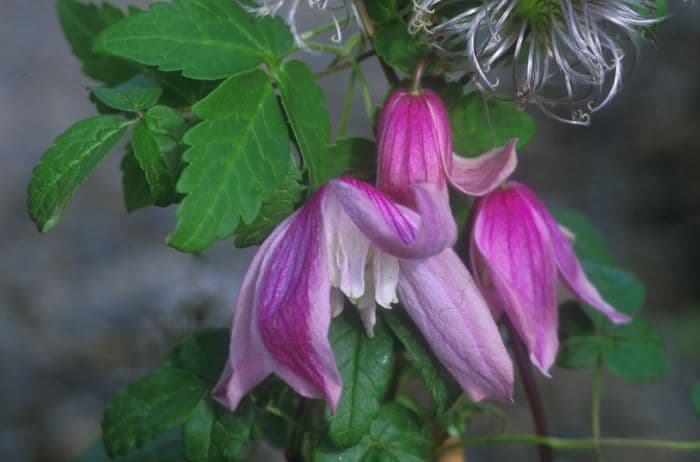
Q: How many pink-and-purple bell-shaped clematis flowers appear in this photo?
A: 3